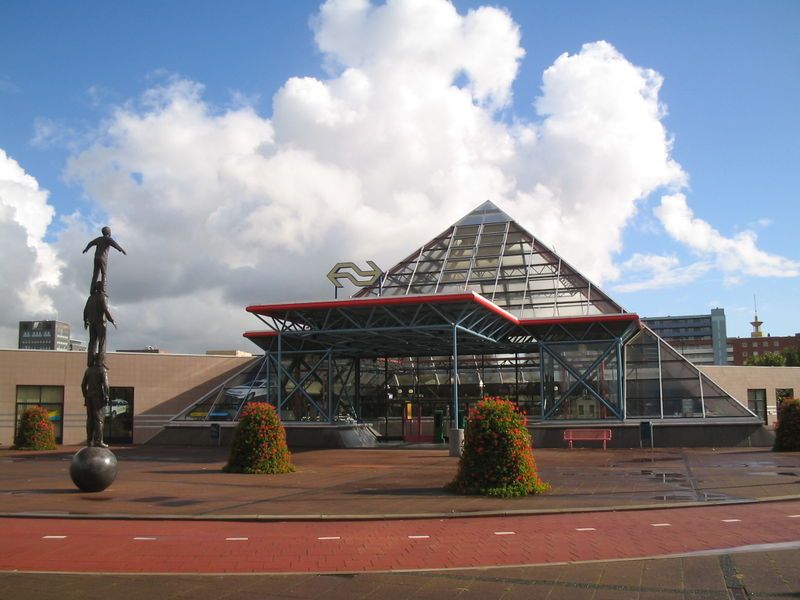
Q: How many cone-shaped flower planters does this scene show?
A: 4